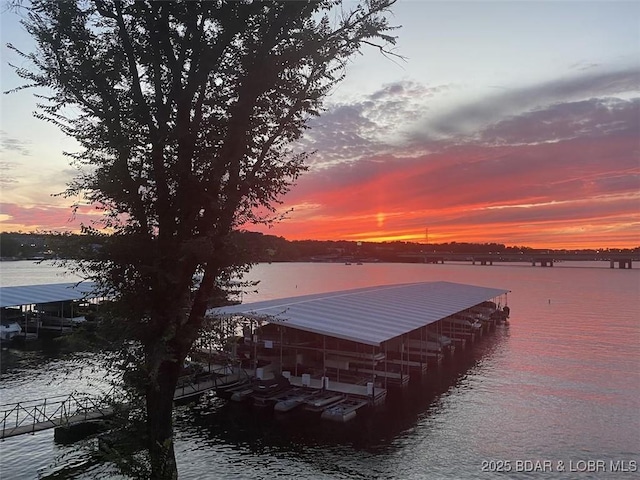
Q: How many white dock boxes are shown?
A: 5